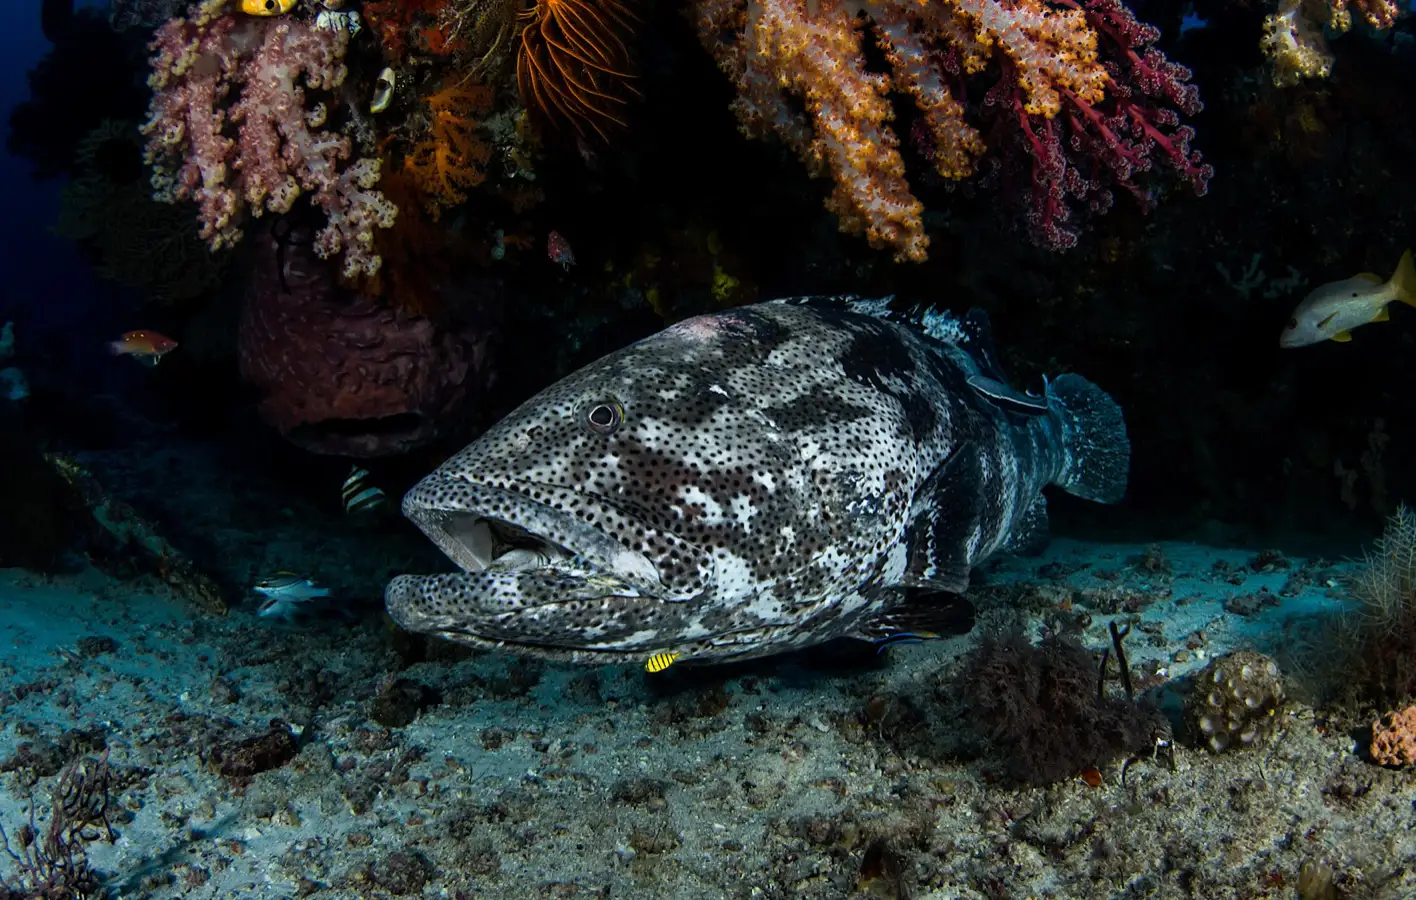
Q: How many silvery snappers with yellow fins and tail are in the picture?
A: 1